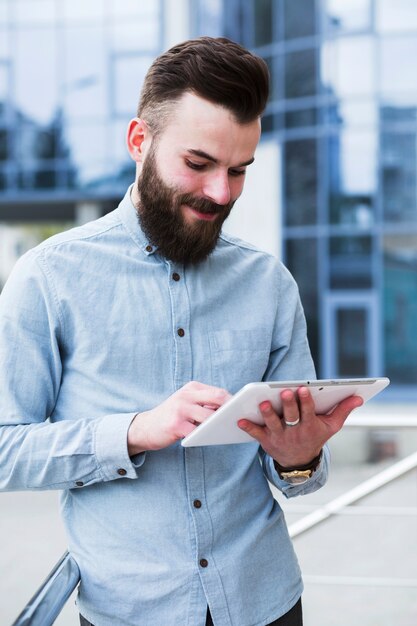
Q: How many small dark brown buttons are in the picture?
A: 7